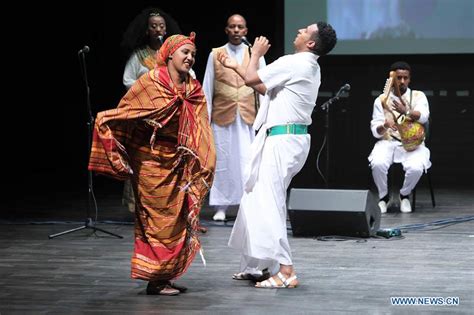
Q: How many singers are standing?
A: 2